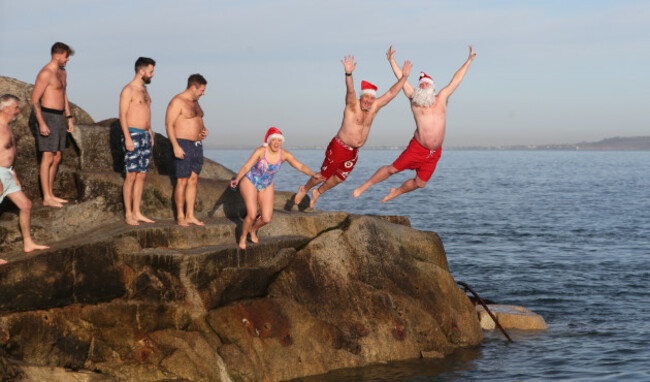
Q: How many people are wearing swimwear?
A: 7